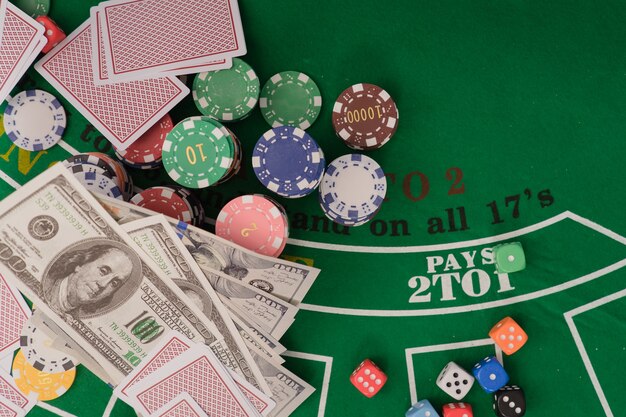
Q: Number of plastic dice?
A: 9